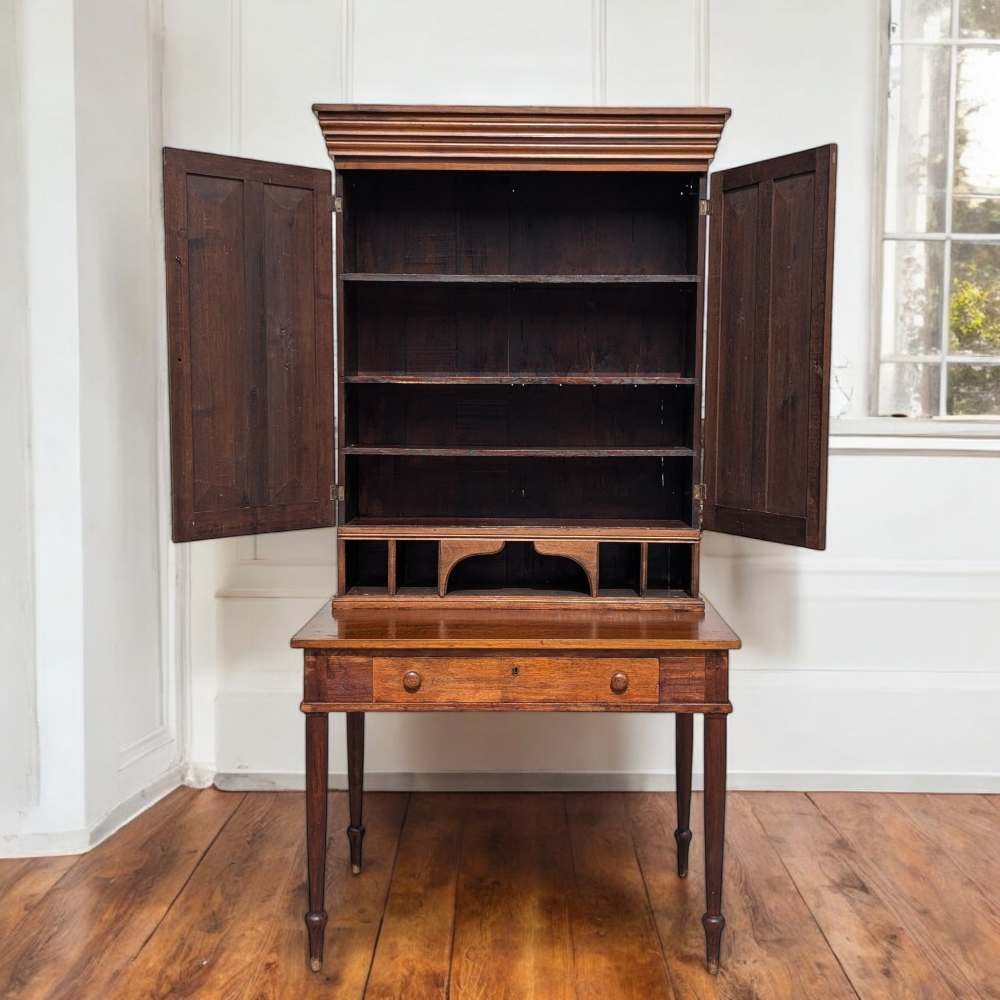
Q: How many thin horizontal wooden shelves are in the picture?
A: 3